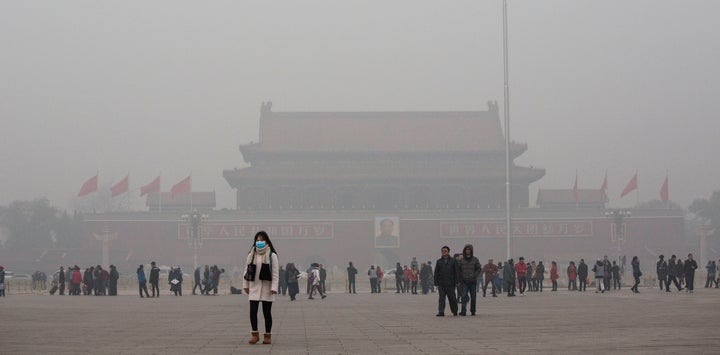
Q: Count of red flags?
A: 8